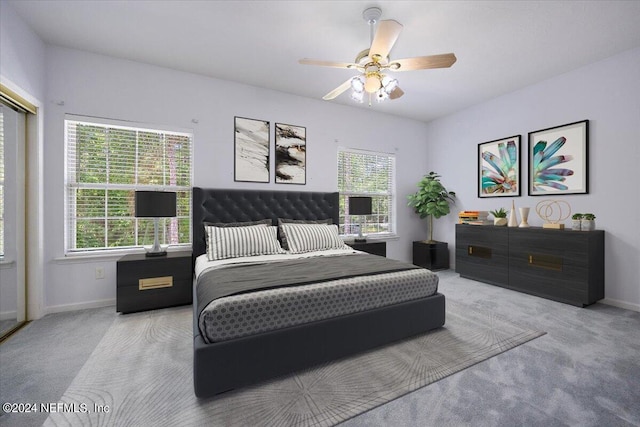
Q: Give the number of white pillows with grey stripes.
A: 2